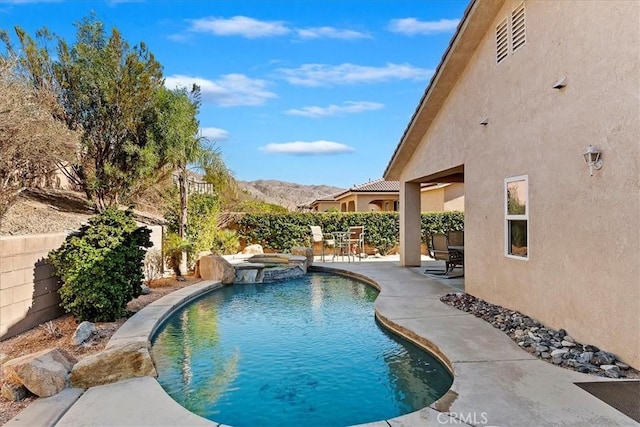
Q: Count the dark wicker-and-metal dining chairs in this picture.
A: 2